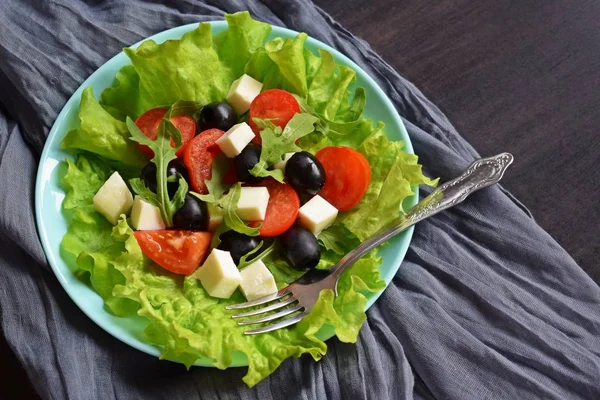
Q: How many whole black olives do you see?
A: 7